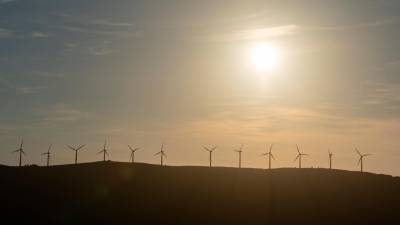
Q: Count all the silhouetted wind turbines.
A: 12